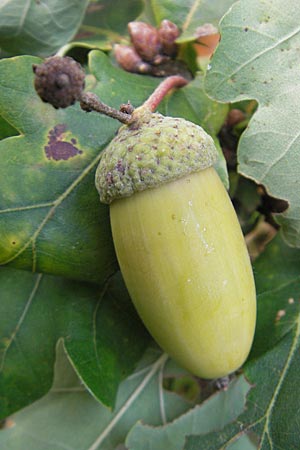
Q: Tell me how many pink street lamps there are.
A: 0